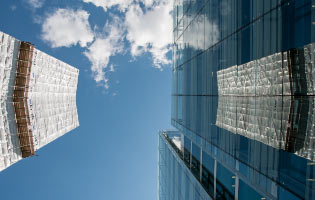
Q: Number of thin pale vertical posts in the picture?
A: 5